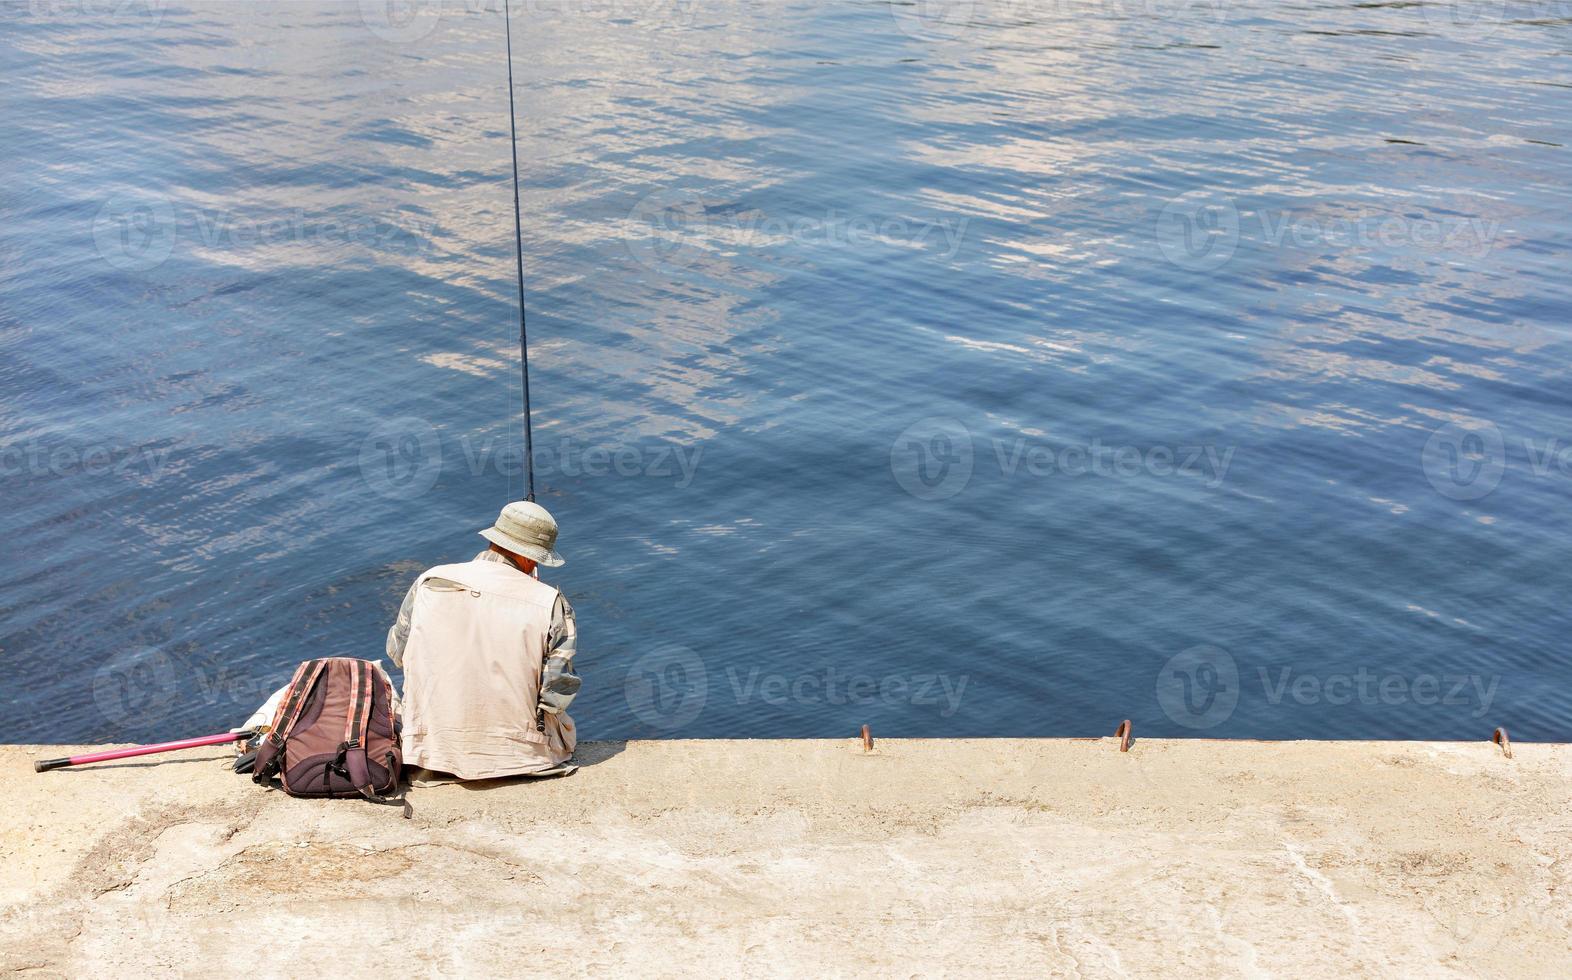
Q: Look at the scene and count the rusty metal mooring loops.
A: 3